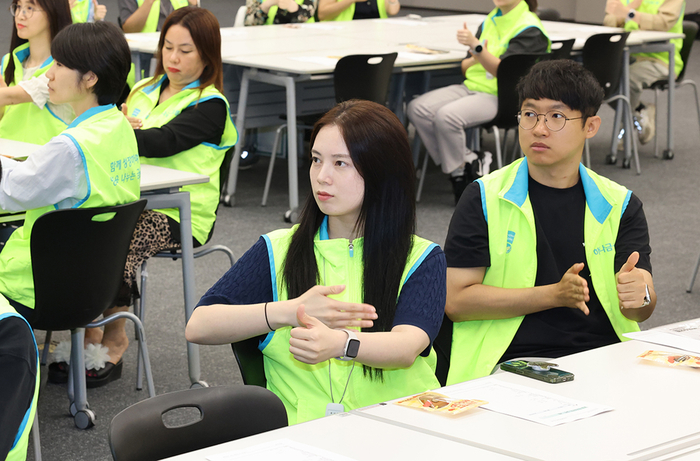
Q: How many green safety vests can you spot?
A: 12